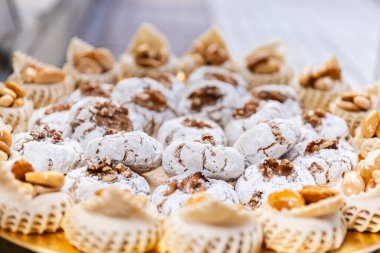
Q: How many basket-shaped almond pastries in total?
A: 15